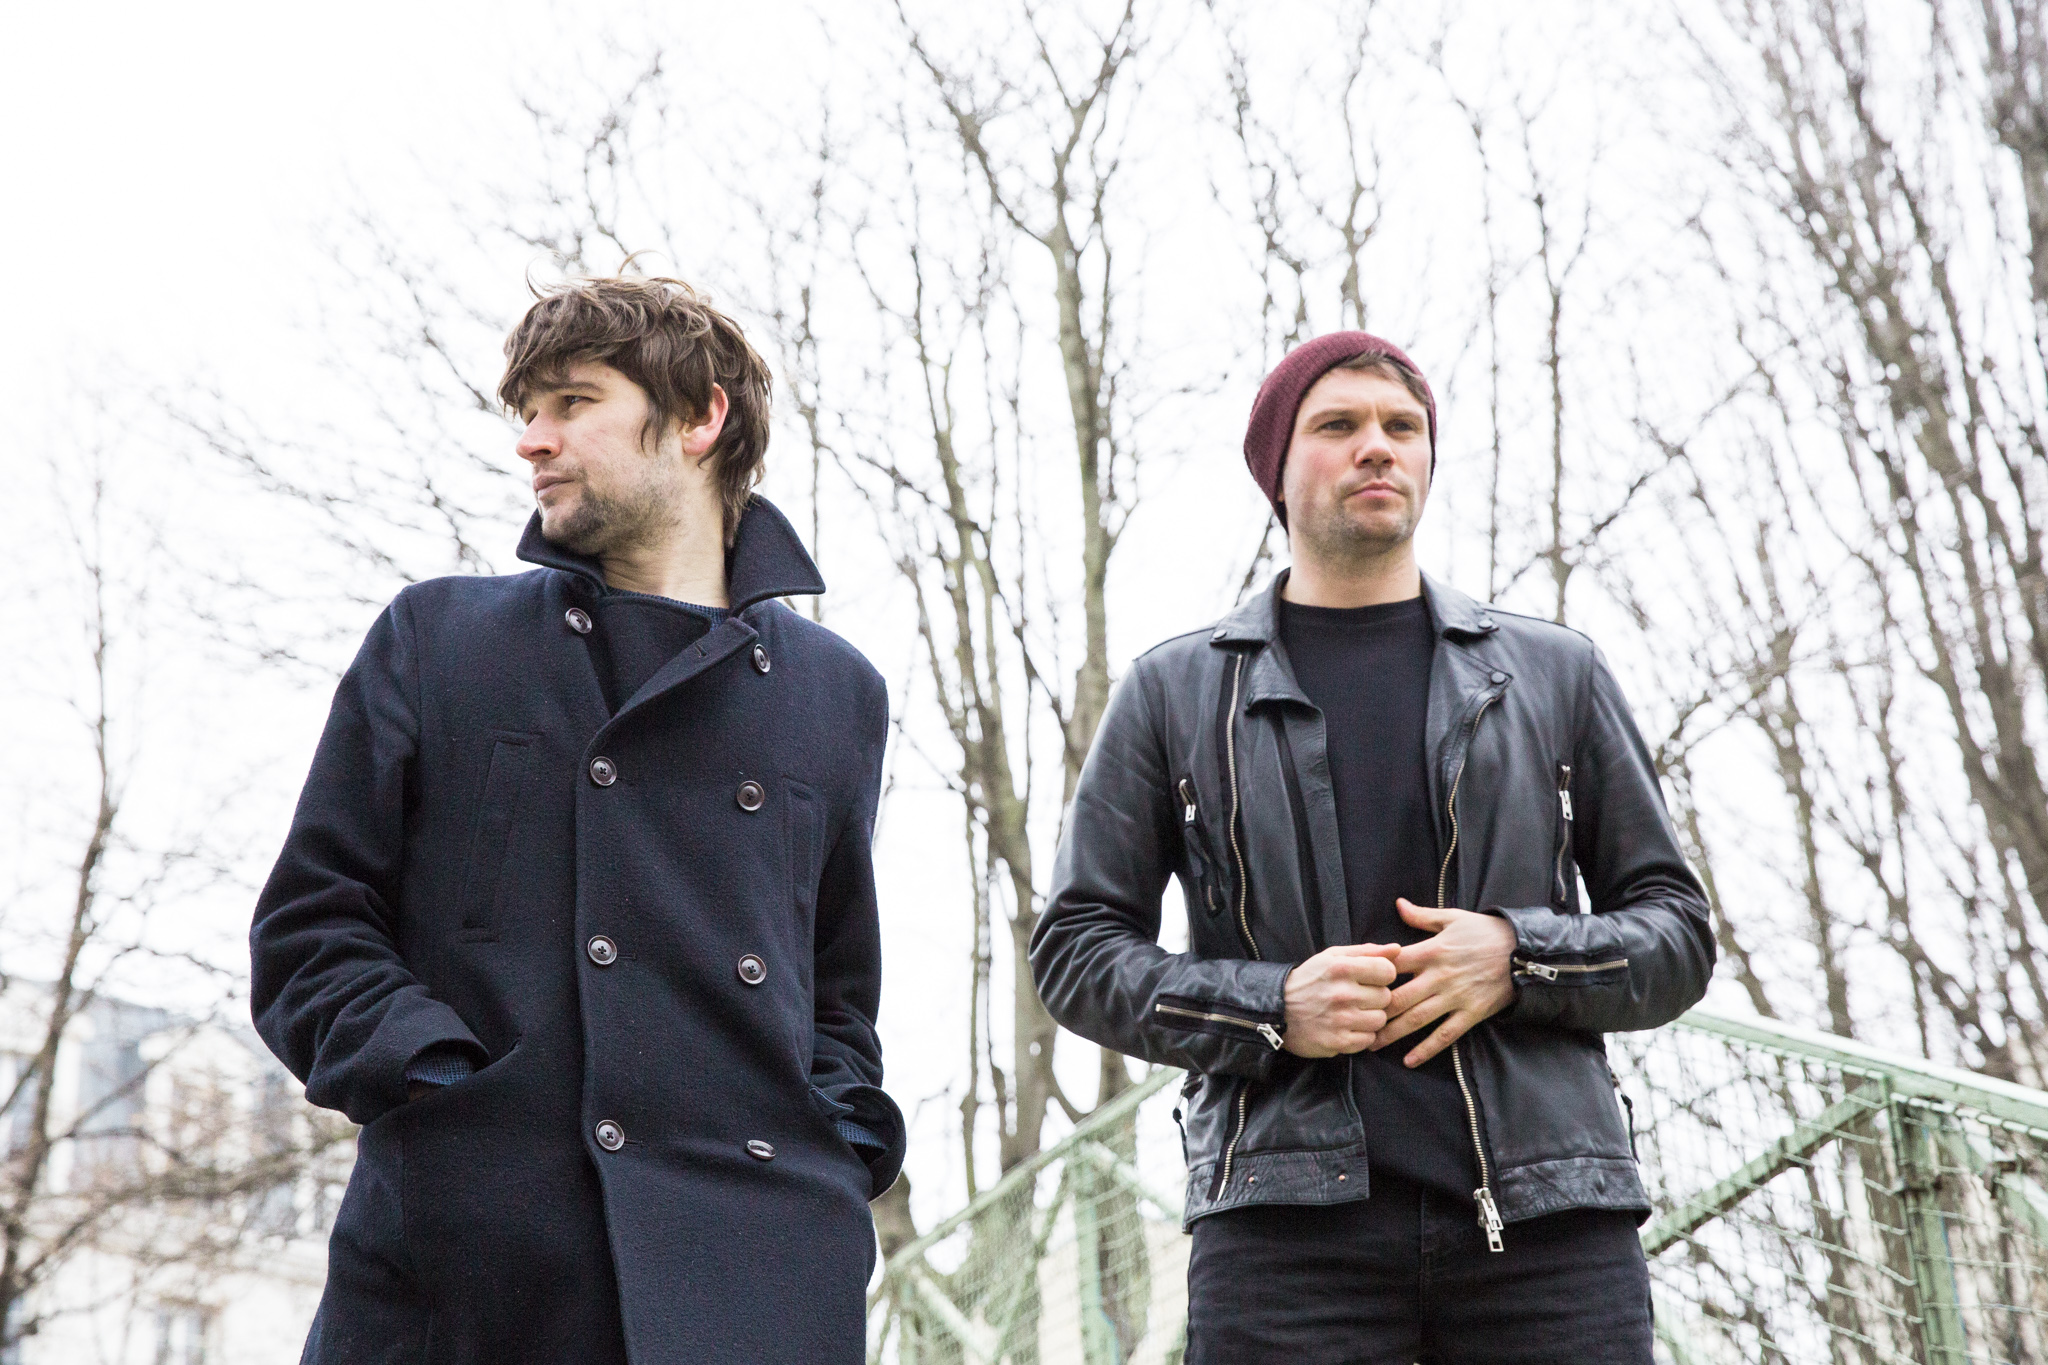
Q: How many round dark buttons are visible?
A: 8